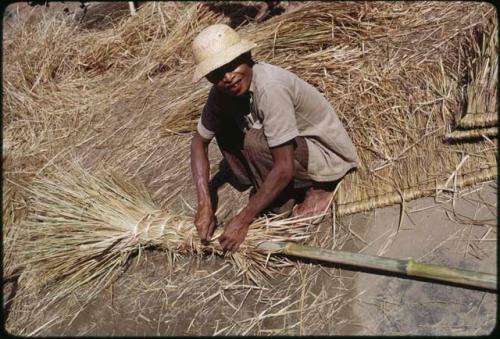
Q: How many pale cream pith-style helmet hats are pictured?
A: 1